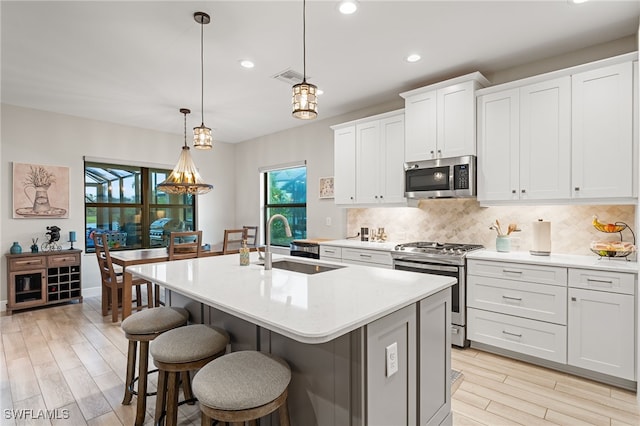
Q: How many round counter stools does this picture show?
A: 3